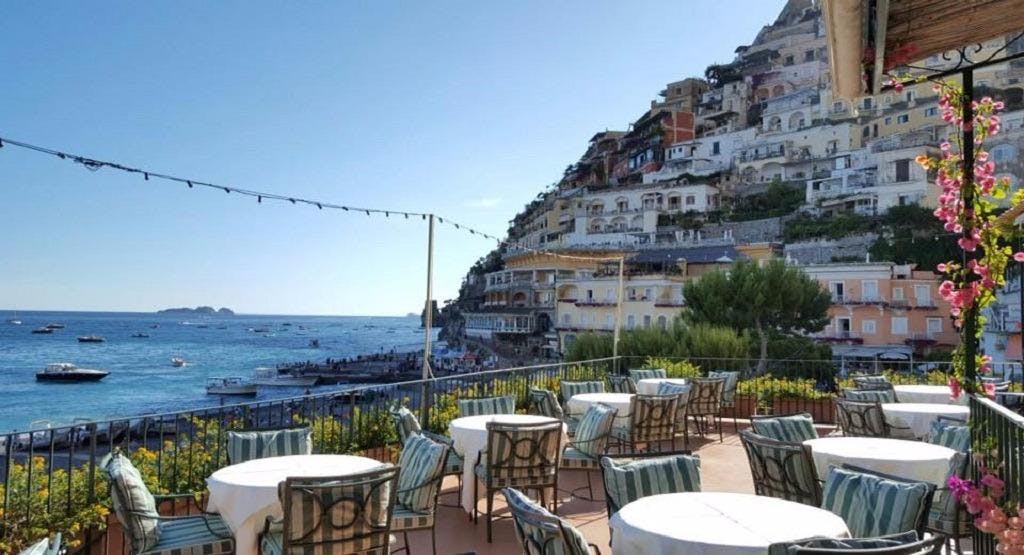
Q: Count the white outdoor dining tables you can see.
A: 8